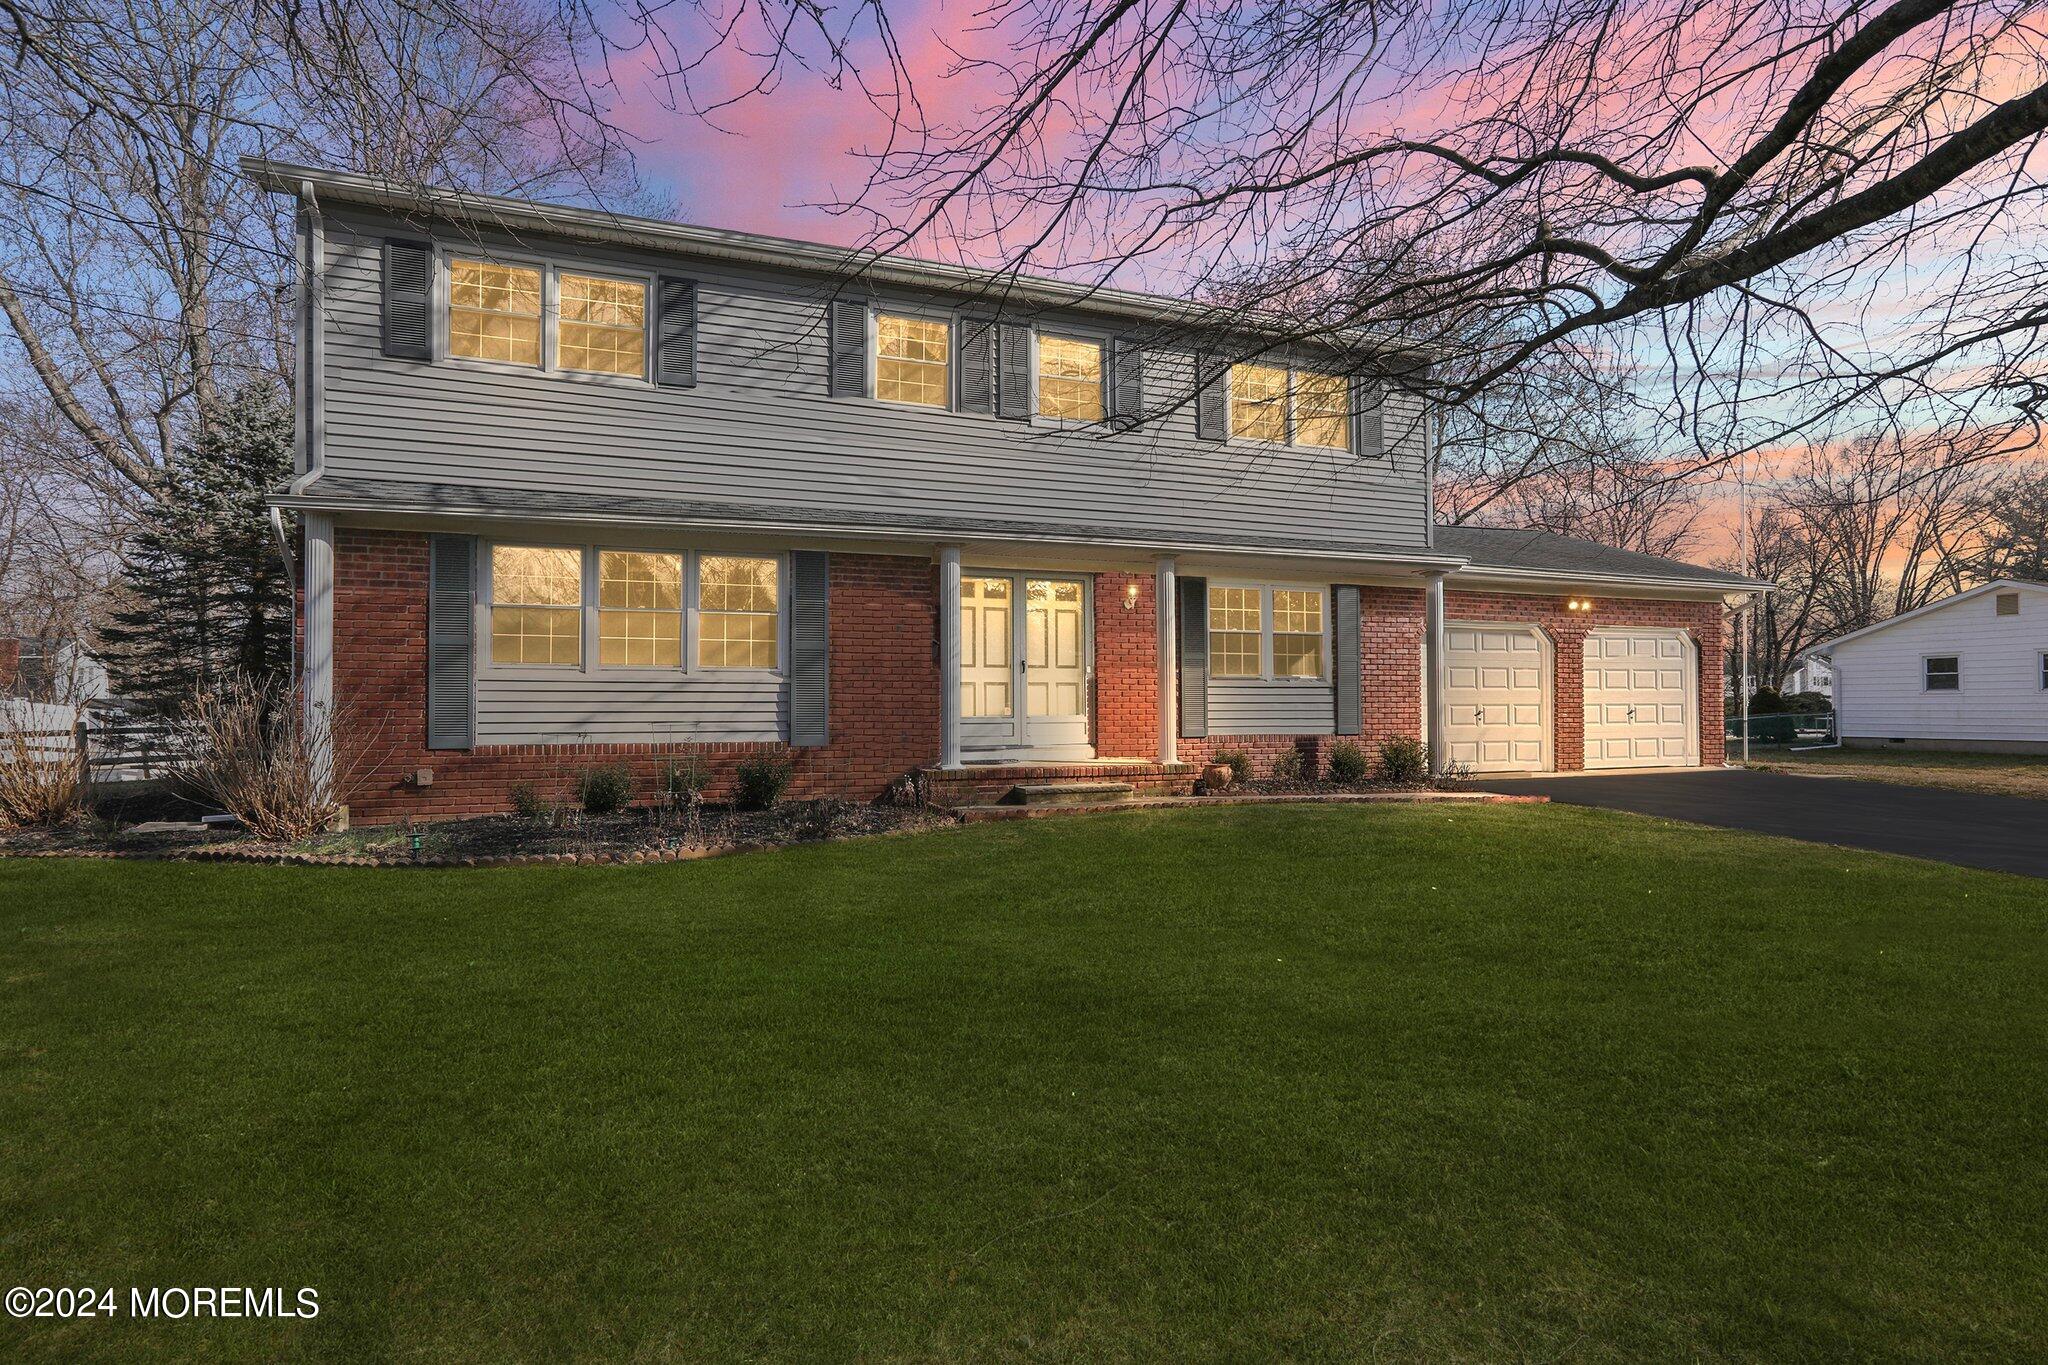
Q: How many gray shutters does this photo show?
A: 12